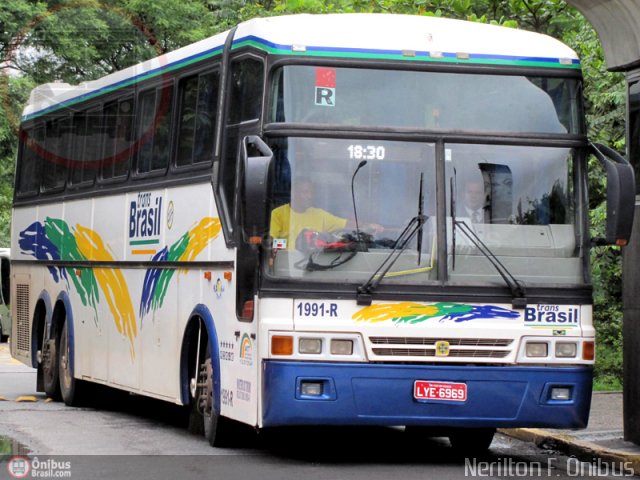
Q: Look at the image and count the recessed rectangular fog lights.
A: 2